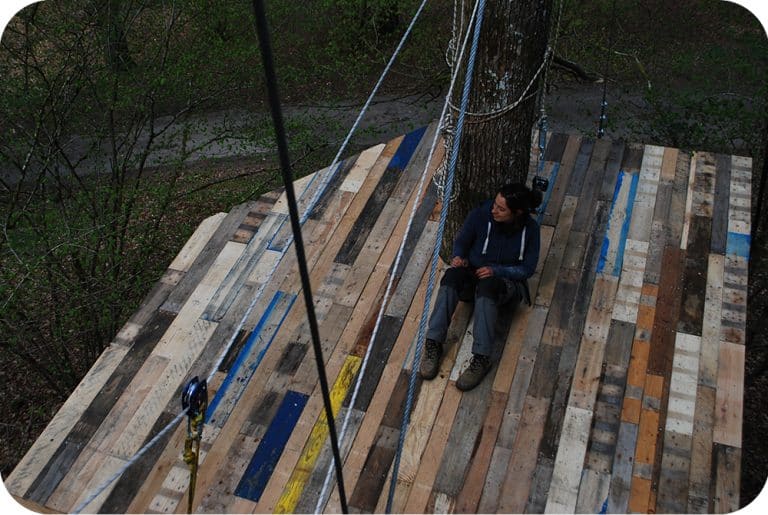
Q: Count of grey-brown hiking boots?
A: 2